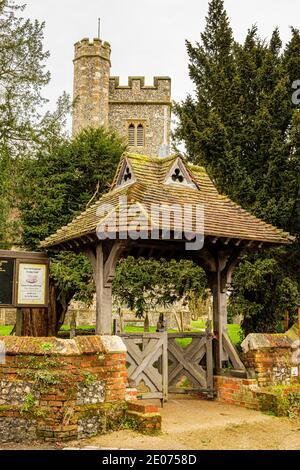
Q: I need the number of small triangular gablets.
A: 2